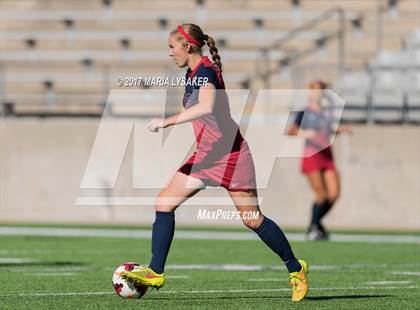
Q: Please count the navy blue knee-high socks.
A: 4